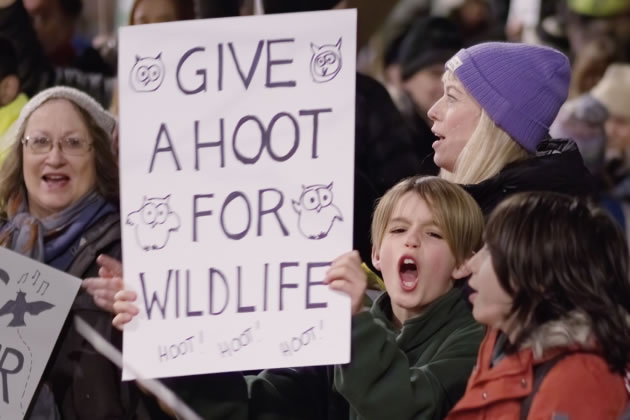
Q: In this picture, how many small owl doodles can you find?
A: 4